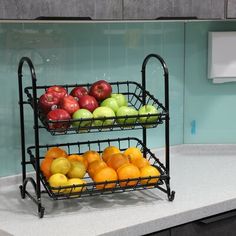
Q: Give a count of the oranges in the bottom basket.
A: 12